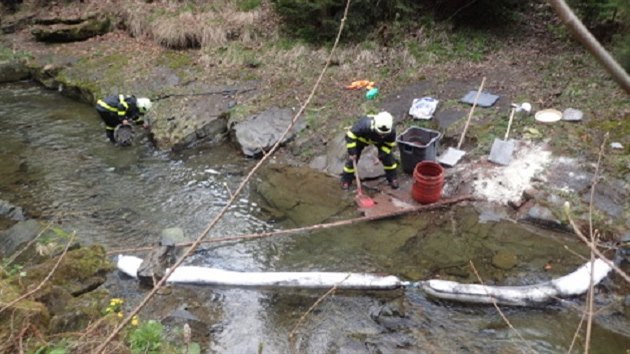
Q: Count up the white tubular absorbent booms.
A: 2